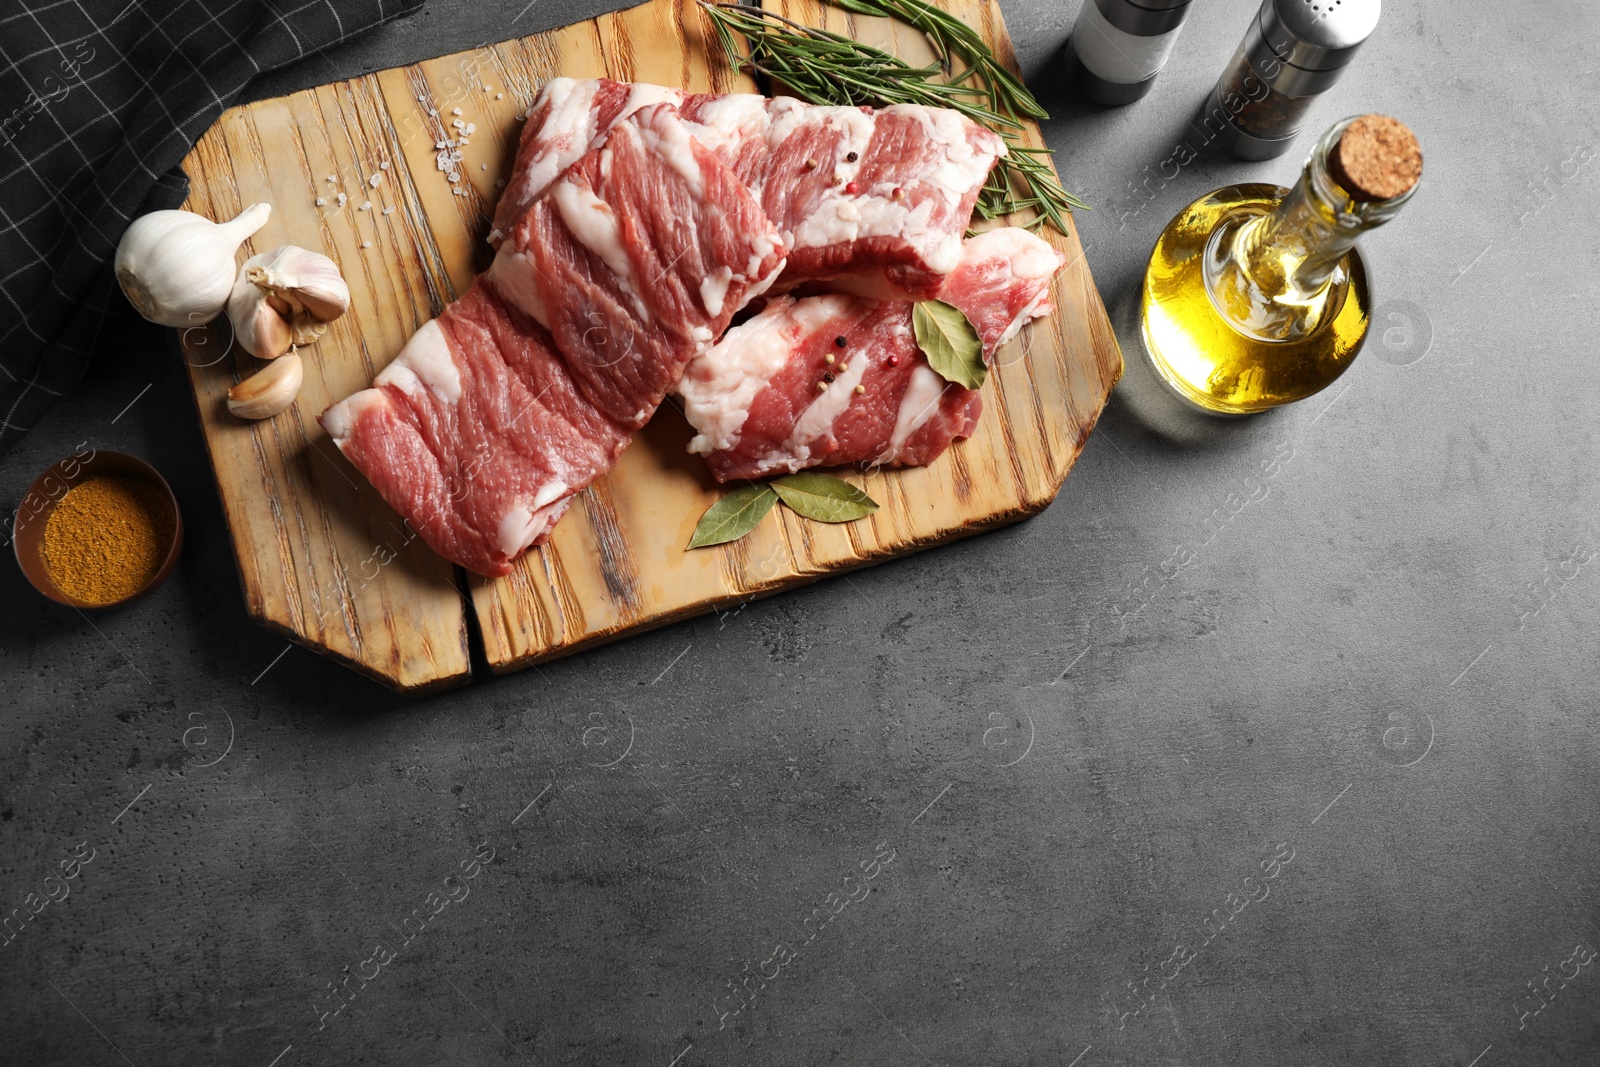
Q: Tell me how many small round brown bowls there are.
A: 1